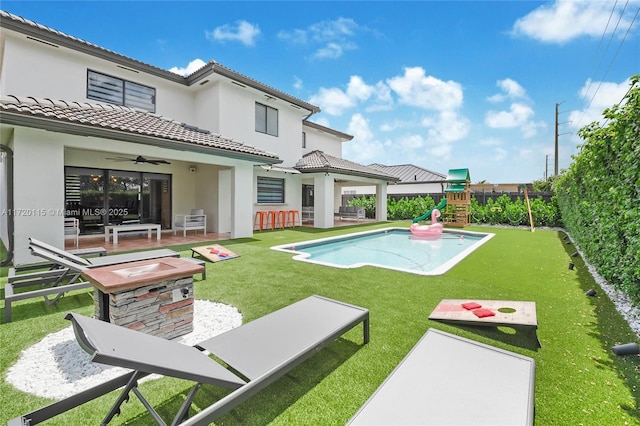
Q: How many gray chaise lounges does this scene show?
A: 4